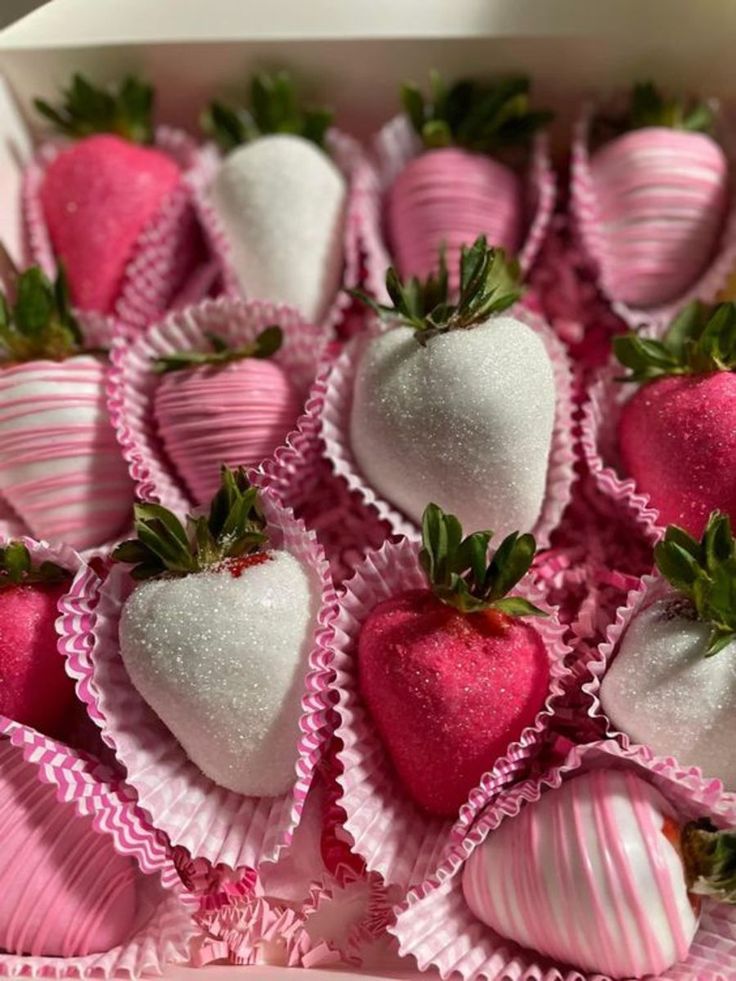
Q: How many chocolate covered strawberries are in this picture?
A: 14